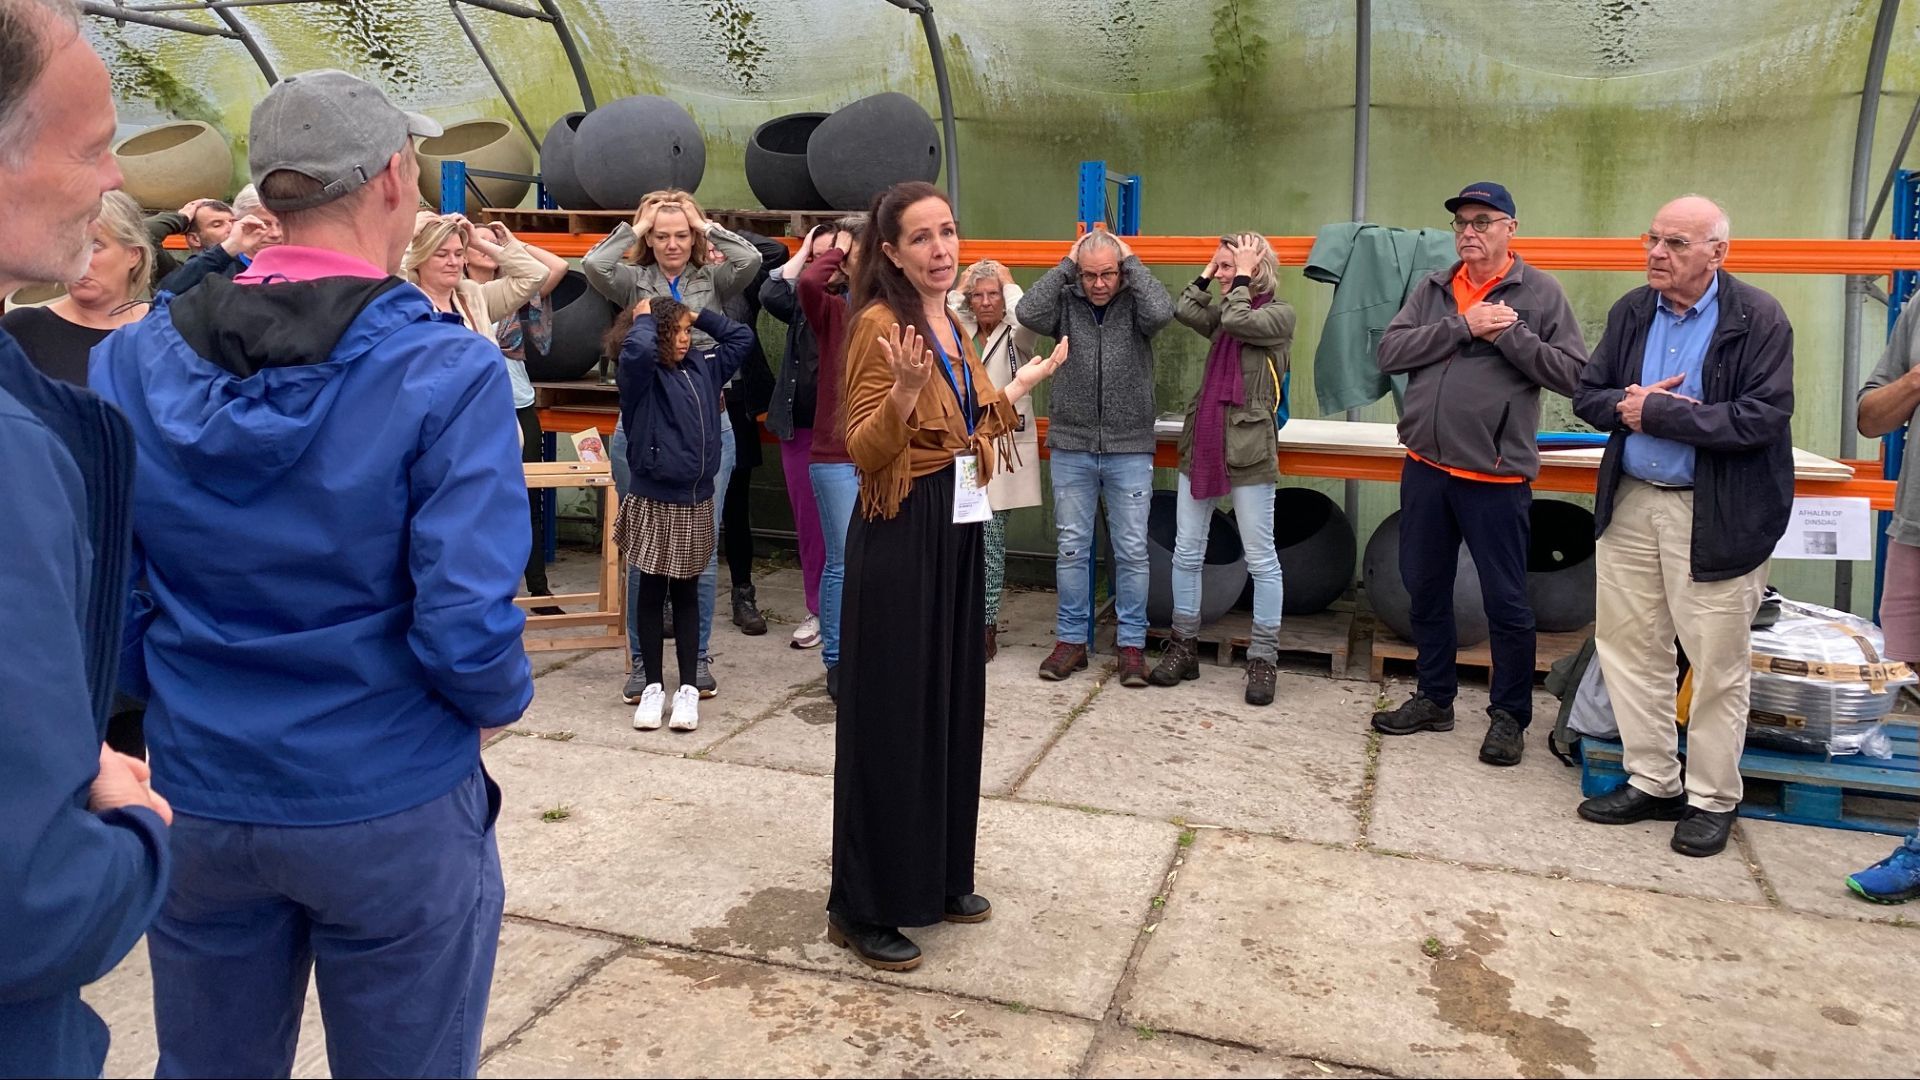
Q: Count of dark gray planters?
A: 9